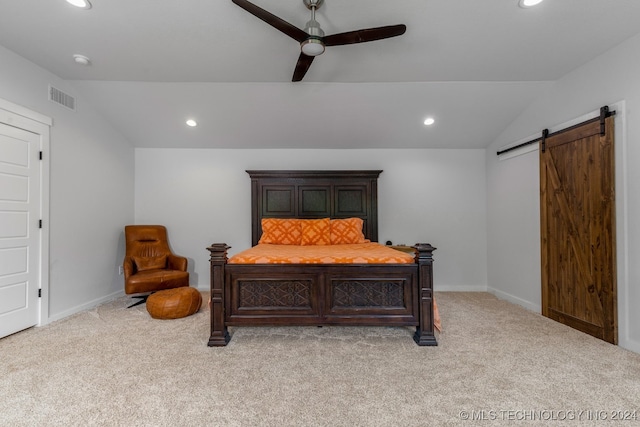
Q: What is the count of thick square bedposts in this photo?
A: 2